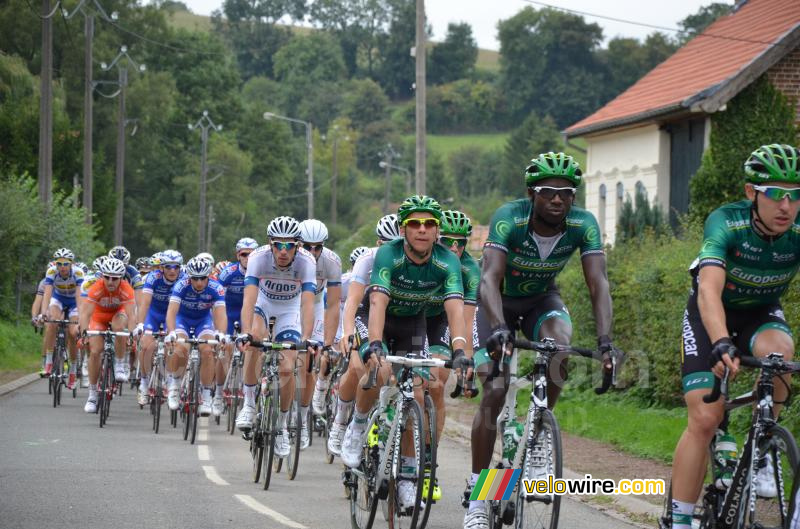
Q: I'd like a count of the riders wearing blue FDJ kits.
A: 3